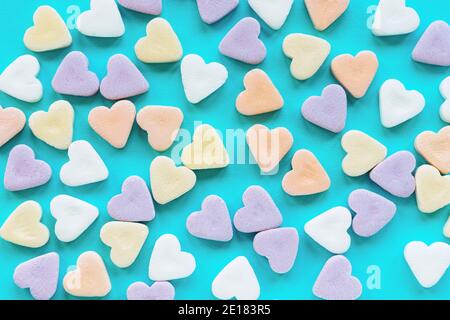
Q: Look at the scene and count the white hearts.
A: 13